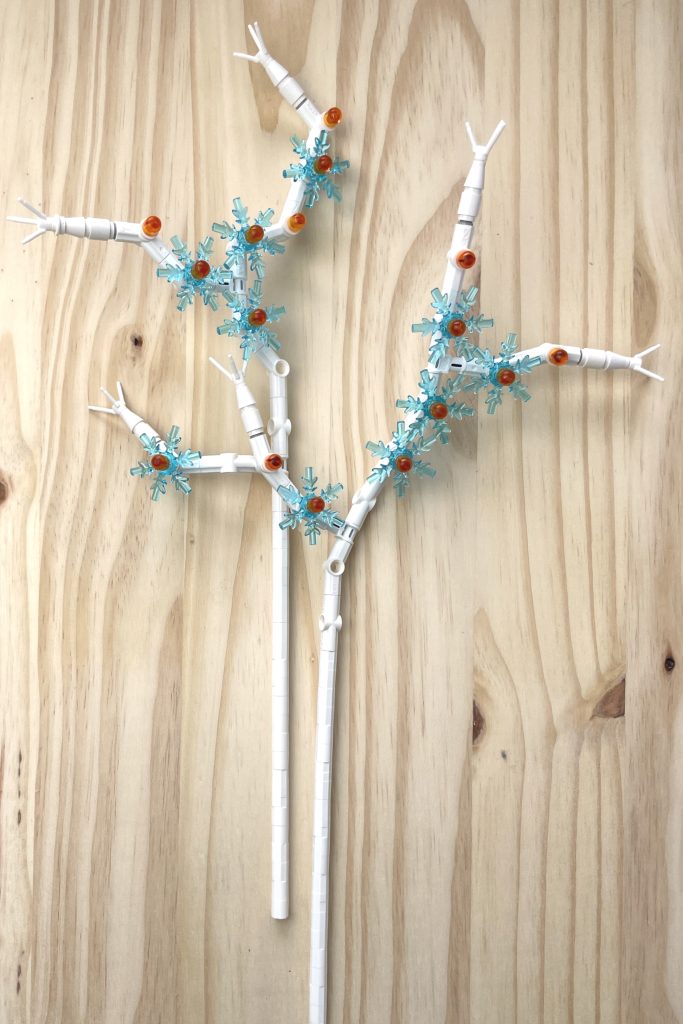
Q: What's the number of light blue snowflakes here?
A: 10